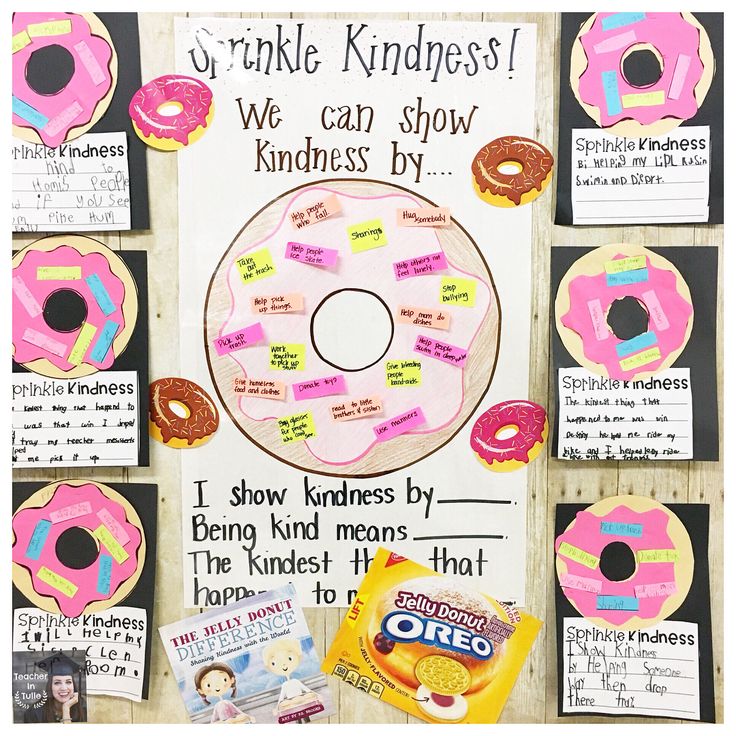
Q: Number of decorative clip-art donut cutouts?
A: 4